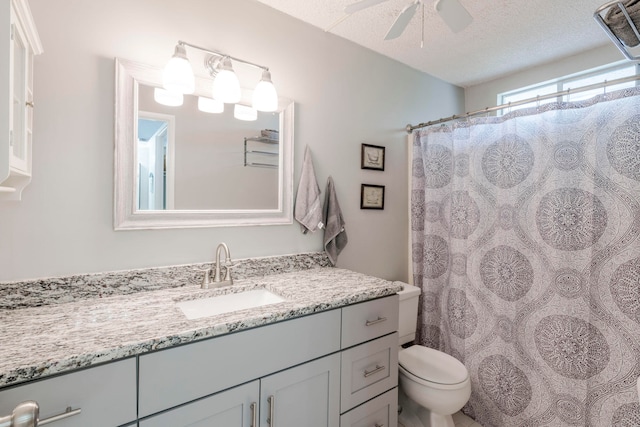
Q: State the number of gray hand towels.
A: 2